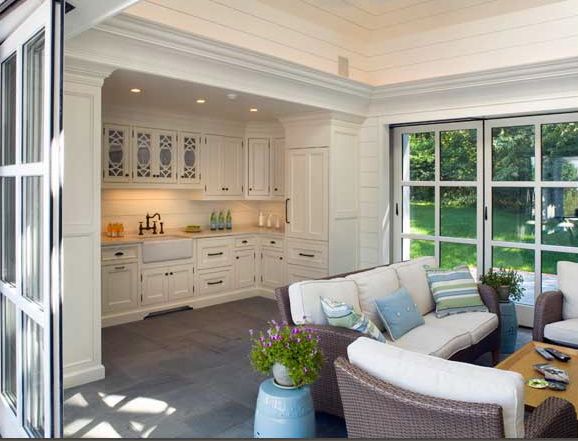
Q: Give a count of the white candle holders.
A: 3